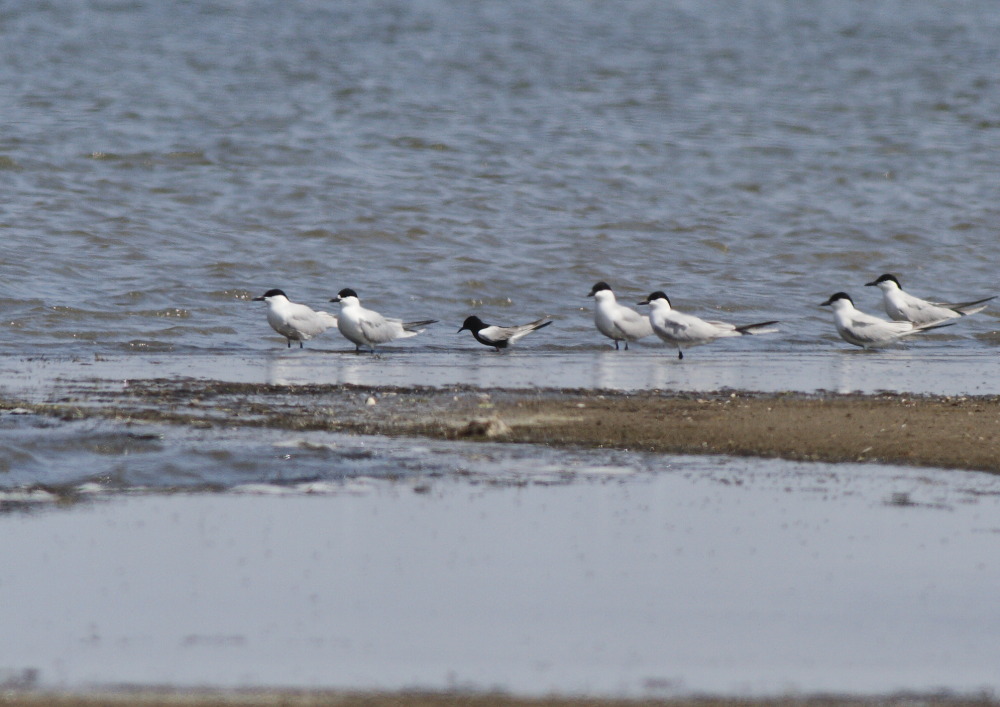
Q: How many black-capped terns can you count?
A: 6